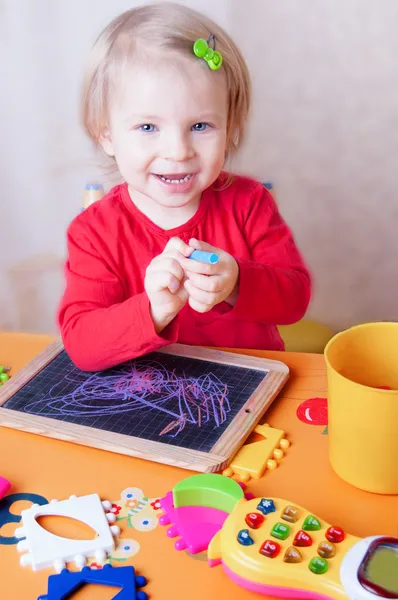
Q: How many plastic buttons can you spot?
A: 12